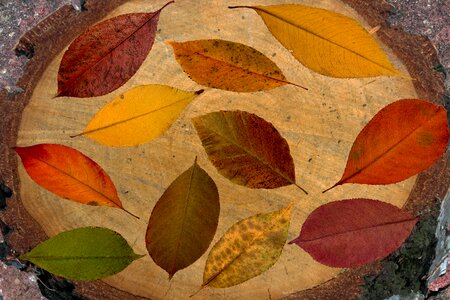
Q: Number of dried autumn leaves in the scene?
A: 11